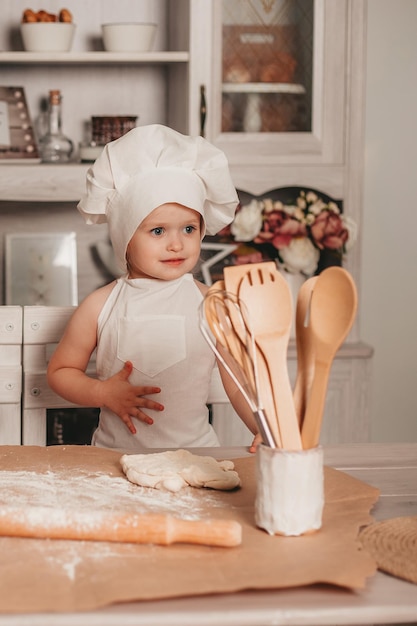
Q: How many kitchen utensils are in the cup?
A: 6